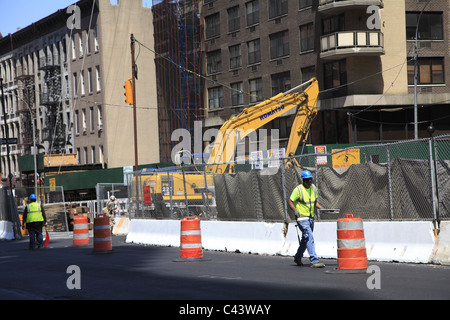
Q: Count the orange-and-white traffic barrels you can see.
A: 4